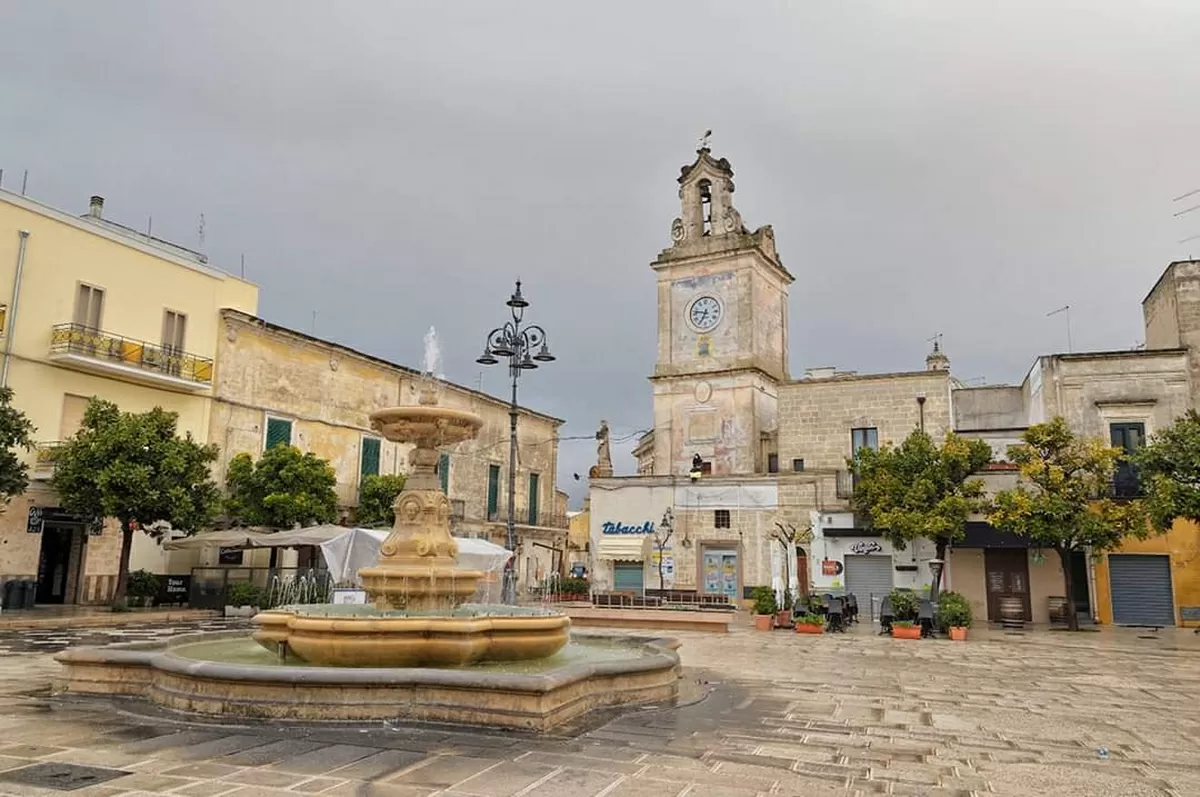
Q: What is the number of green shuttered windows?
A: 5